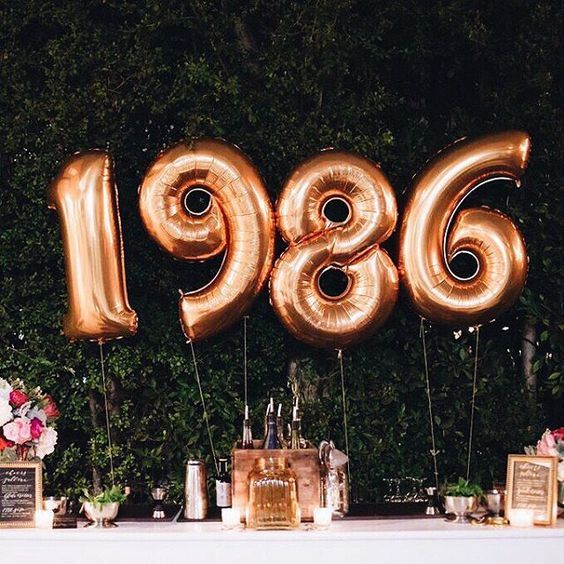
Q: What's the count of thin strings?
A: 6